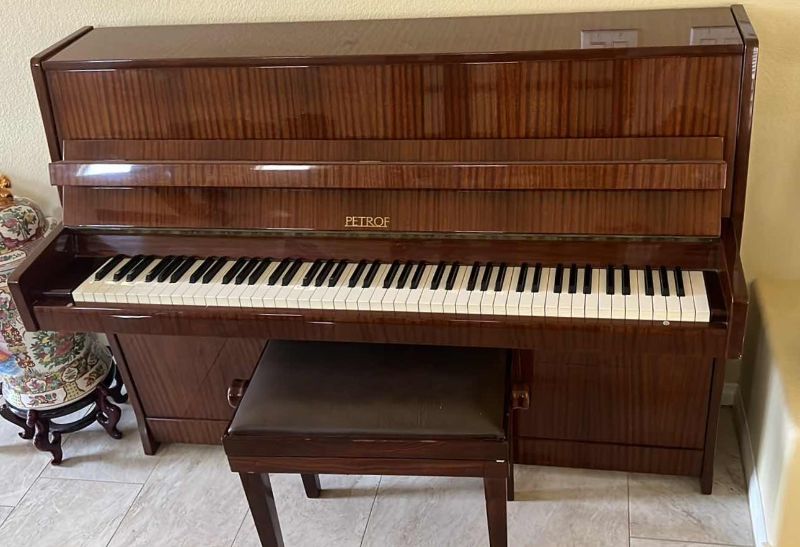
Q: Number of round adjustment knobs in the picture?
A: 2